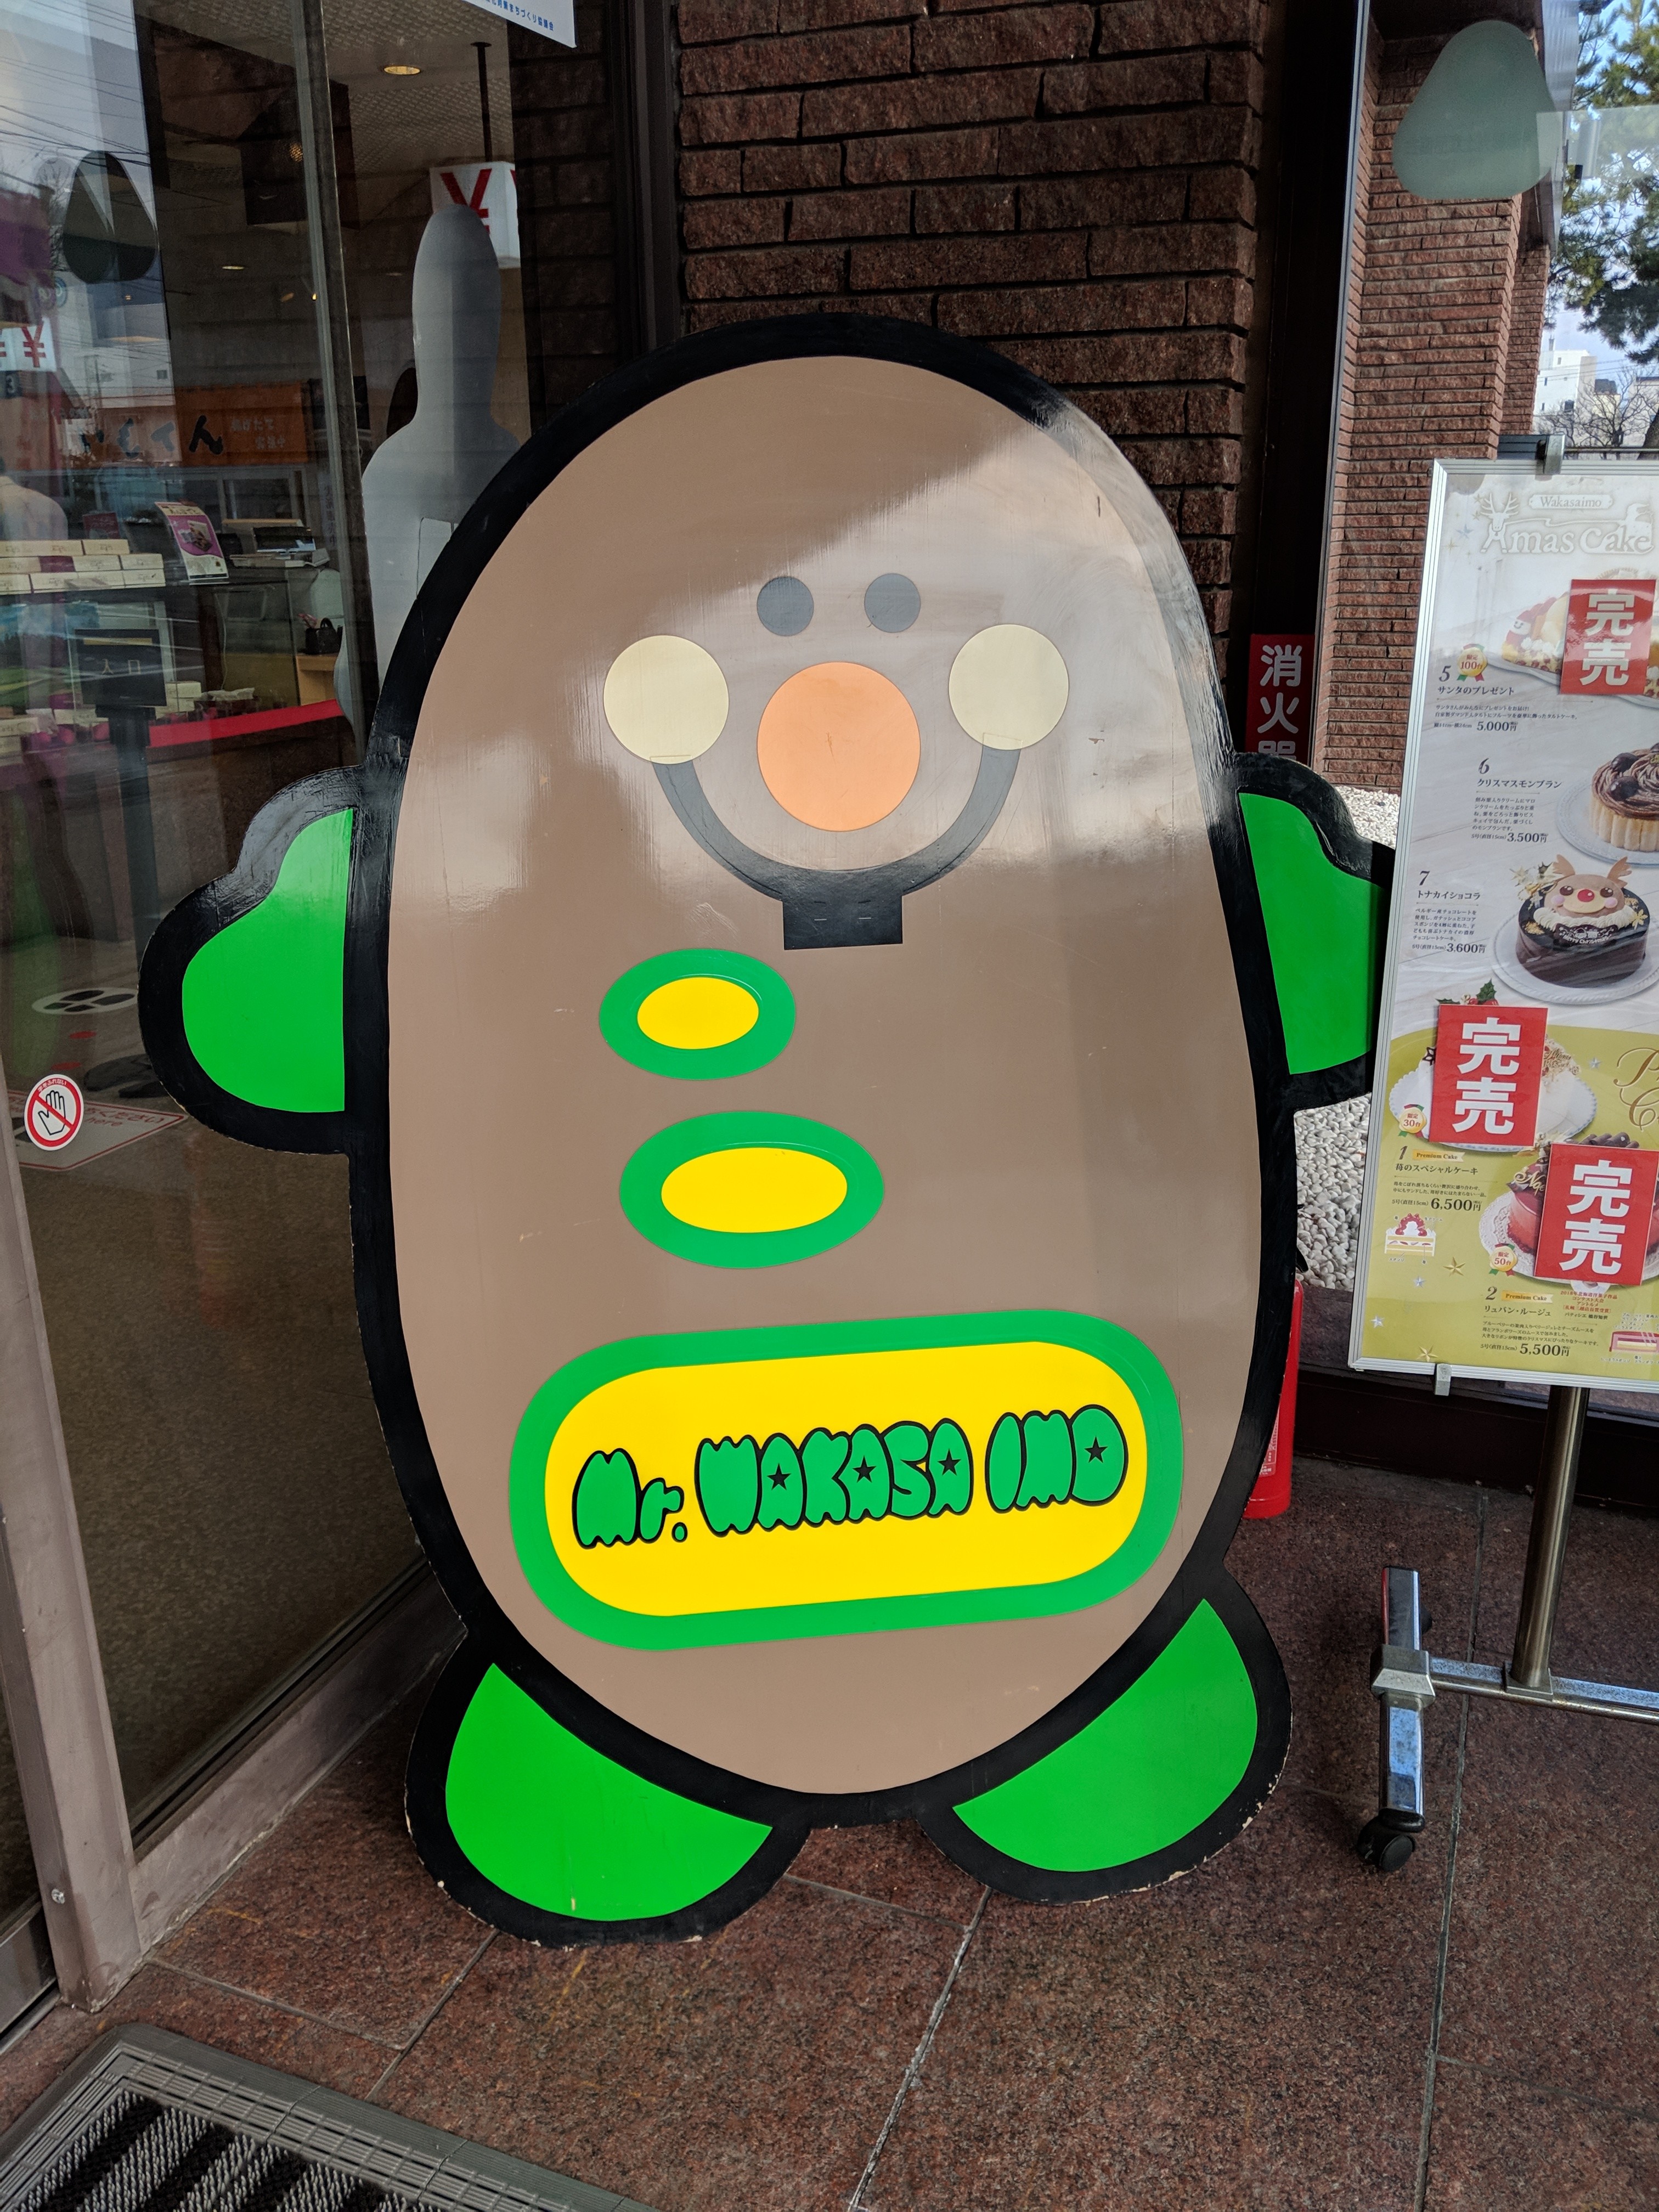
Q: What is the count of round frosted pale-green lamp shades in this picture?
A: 1